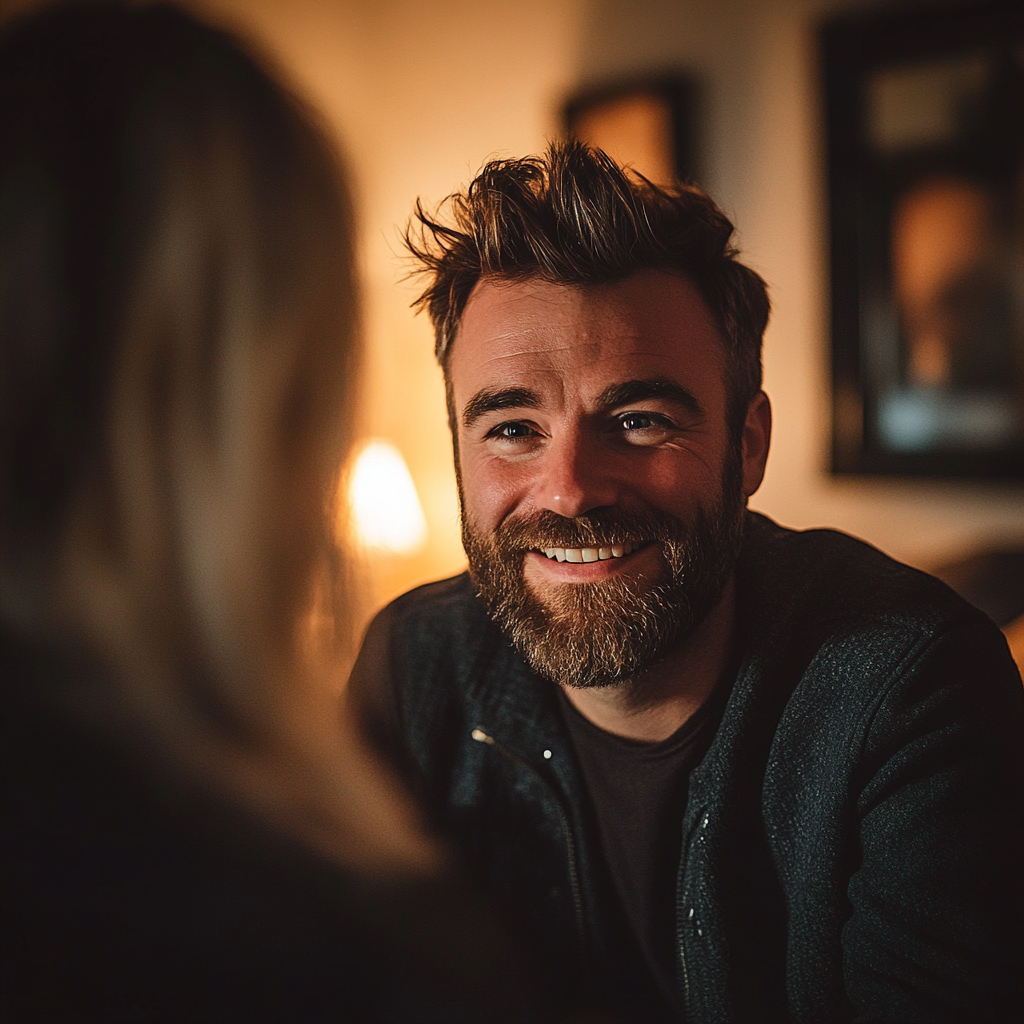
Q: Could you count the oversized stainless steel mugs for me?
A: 0